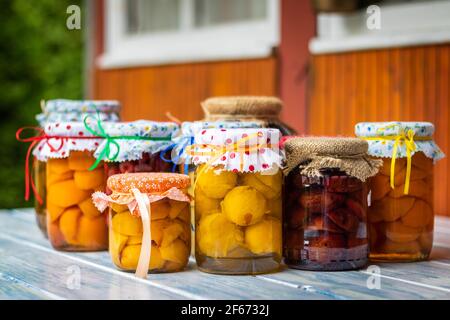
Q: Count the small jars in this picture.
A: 1